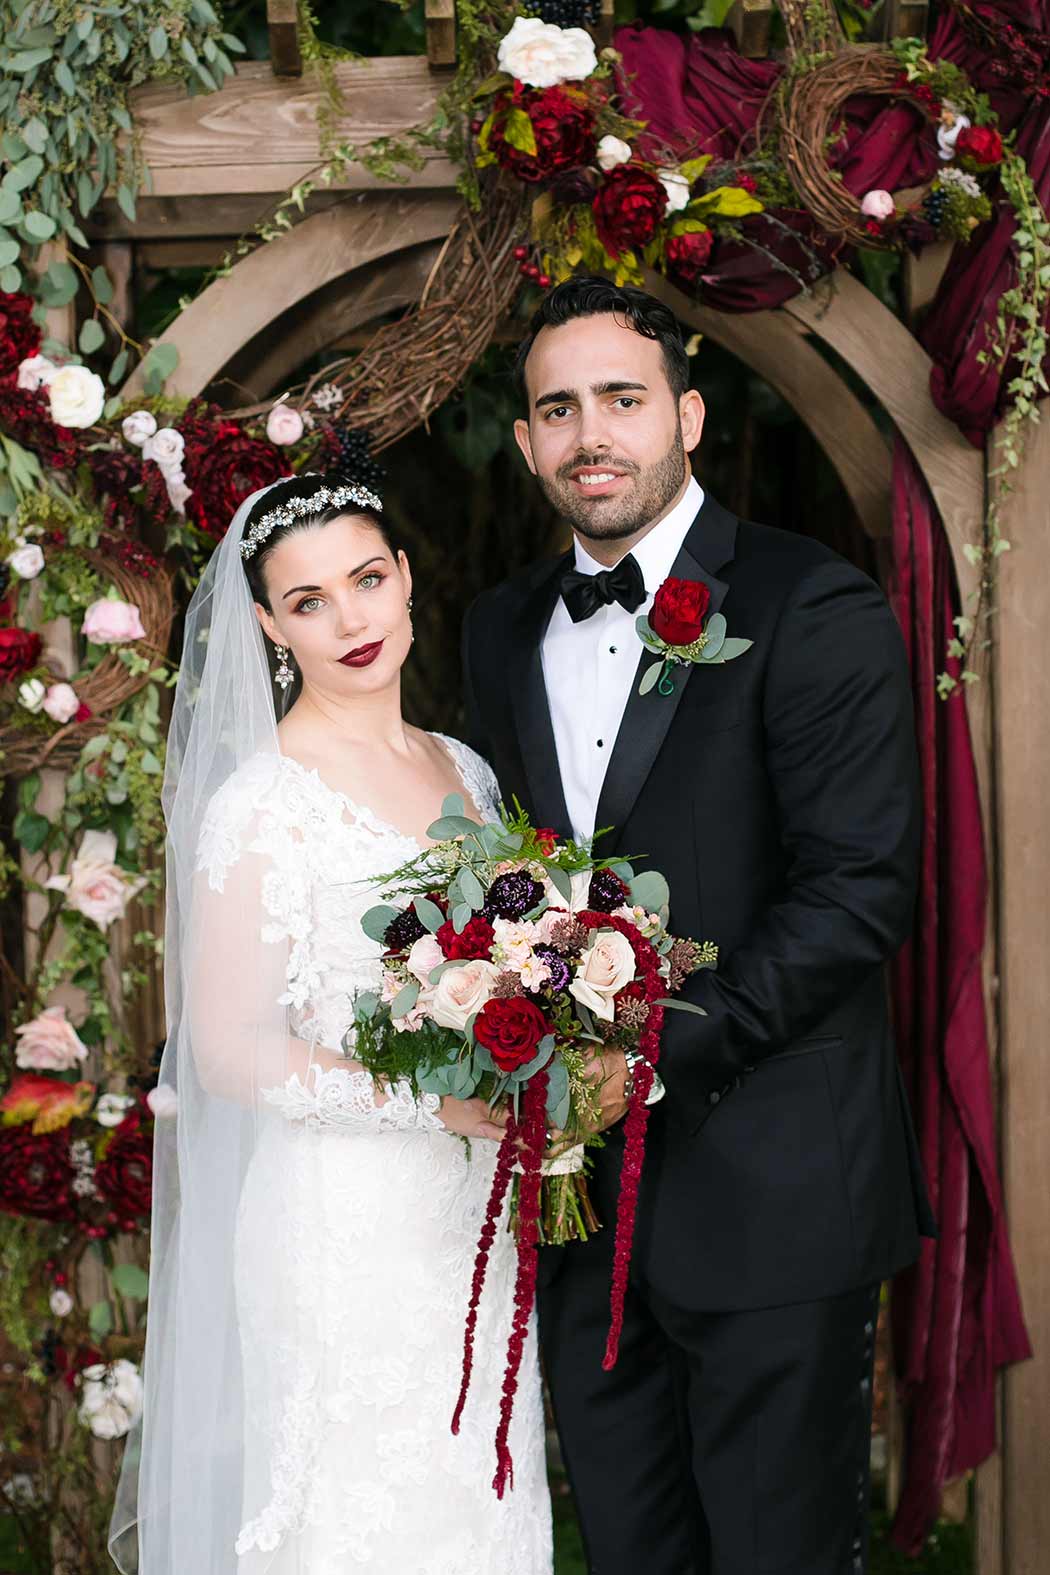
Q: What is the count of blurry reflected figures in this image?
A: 0